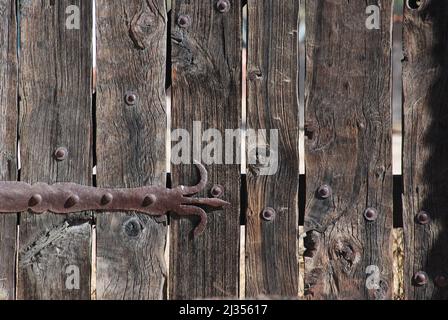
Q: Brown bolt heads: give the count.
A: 15